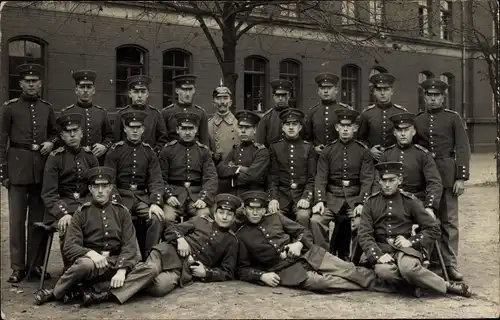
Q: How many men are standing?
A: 9